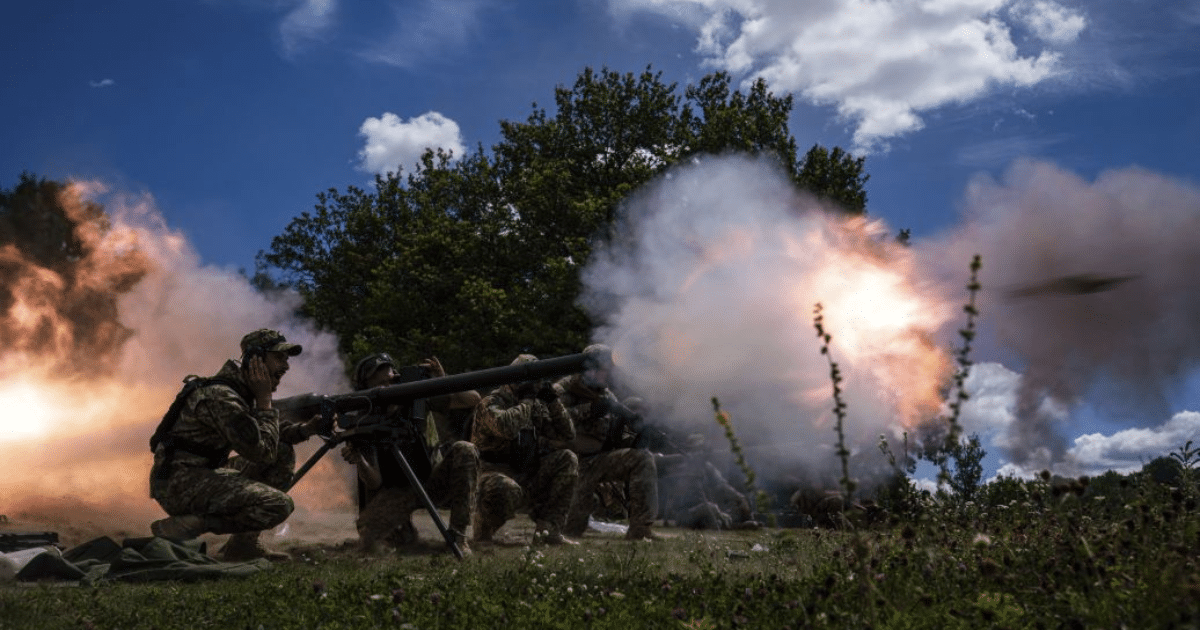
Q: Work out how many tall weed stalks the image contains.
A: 3